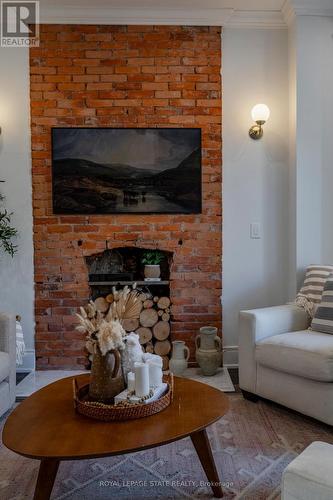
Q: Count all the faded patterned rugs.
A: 1